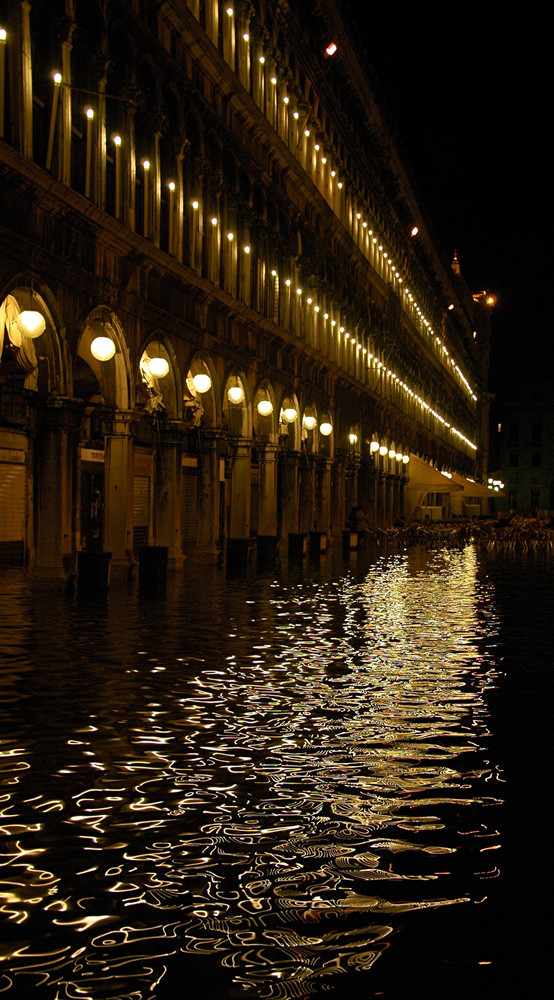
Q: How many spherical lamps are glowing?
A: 15